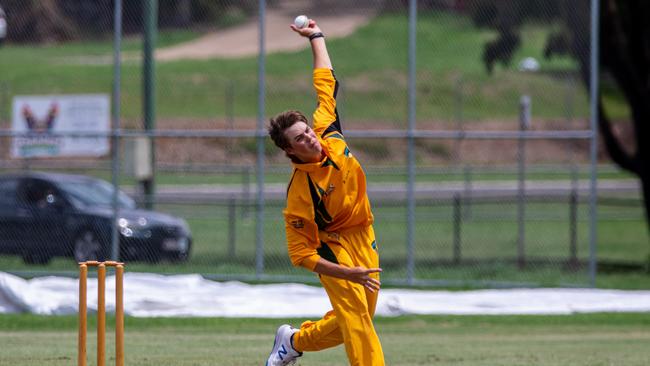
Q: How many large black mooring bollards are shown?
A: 0